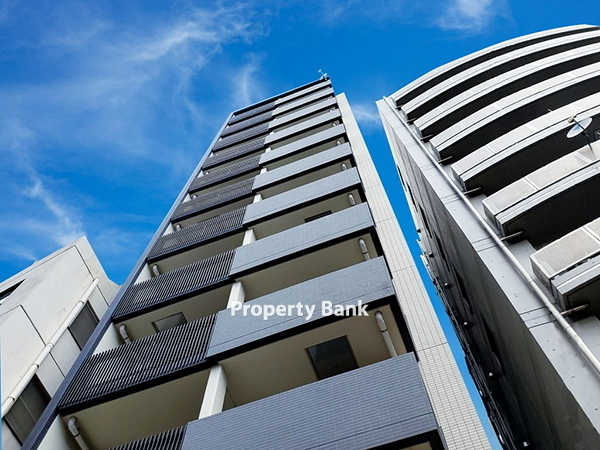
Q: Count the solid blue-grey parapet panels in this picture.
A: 10